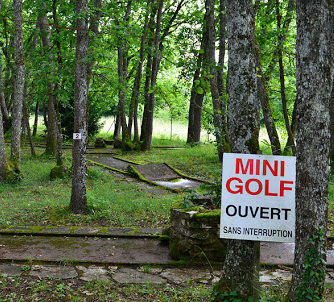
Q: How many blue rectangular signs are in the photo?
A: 0